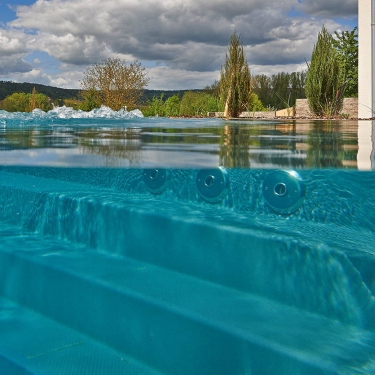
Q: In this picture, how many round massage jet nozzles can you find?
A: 3